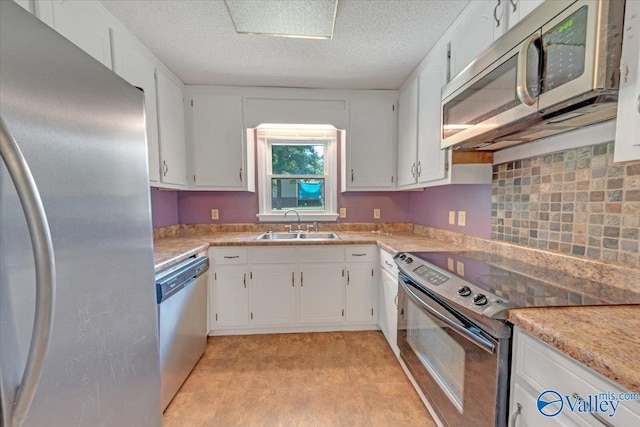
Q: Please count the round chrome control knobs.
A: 4